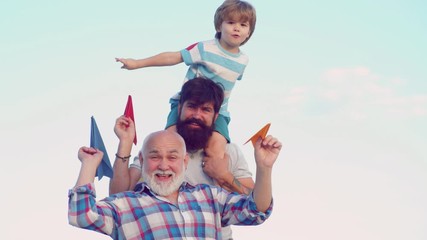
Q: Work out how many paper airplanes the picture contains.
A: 3